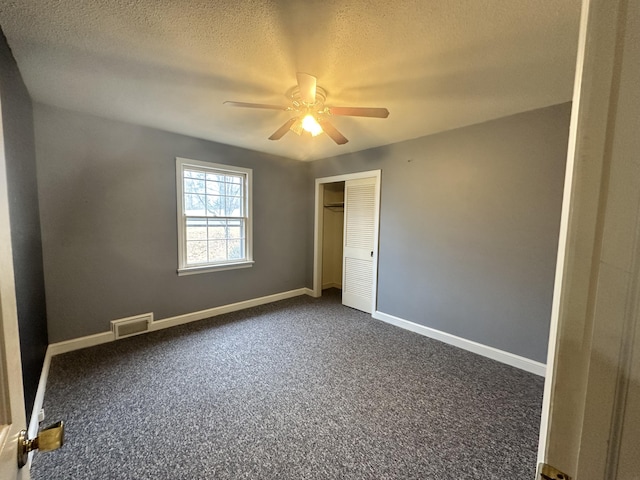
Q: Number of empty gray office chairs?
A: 0